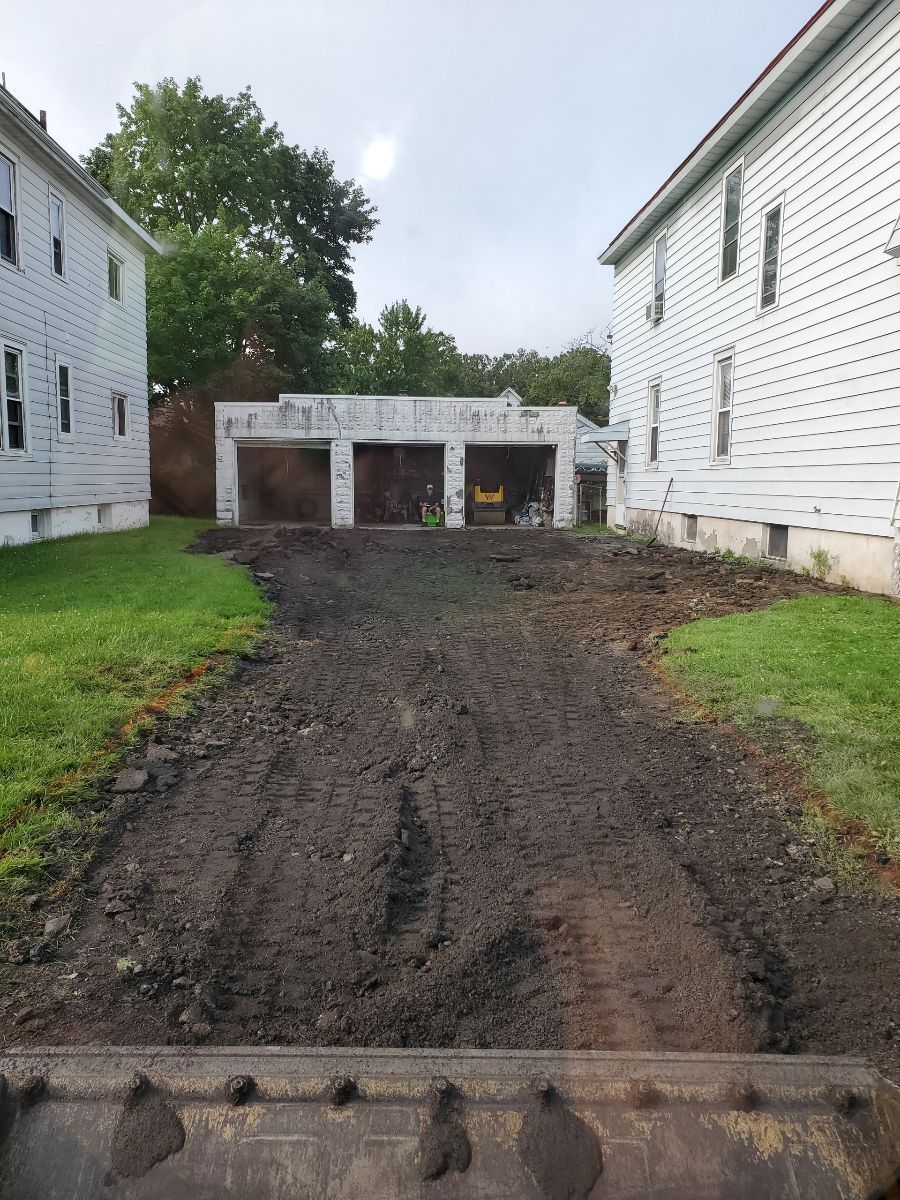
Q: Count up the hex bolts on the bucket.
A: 9